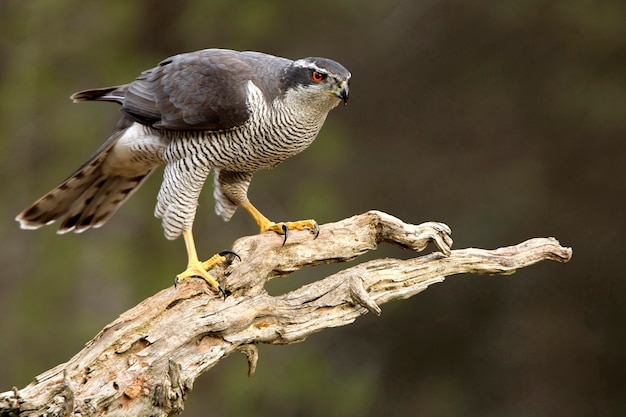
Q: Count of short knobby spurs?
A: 2